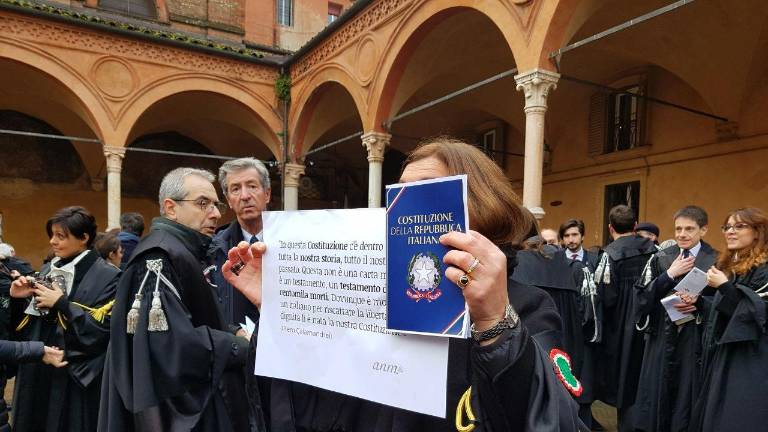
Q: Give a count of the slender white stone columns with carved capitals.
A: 4